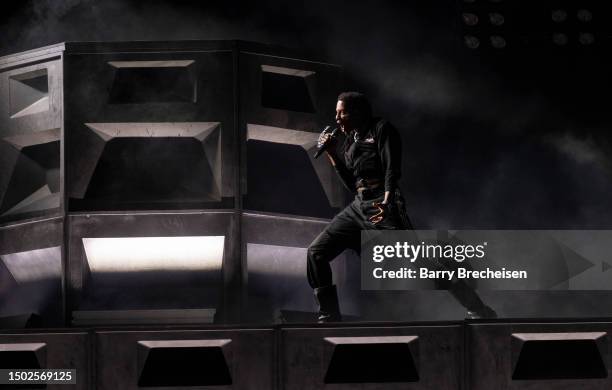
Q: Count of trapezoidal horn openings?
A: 13